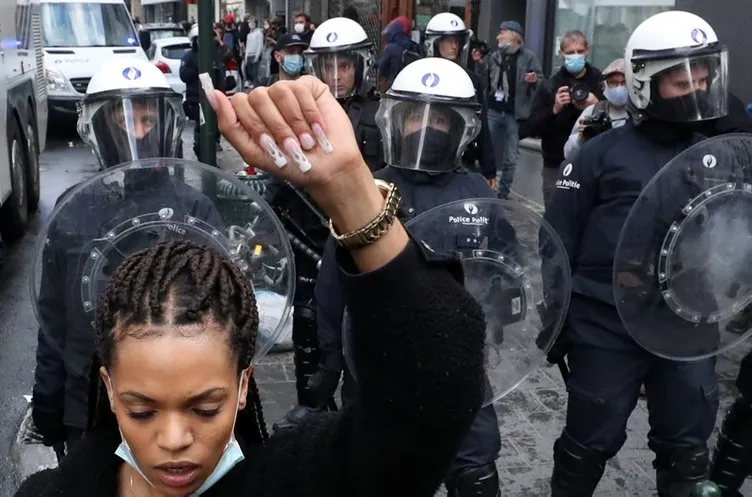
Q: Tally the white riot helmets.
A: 5